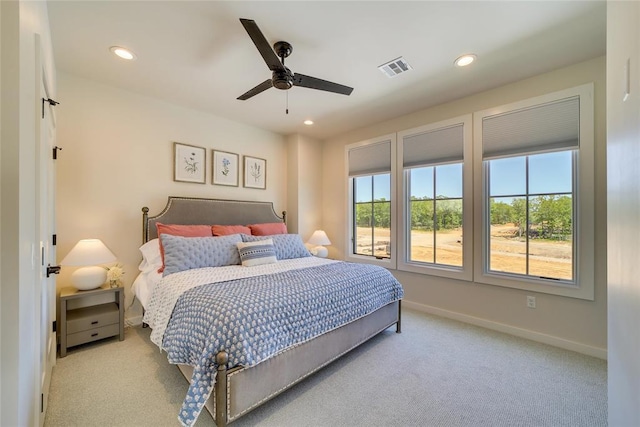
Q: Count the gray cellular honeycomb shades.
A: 3